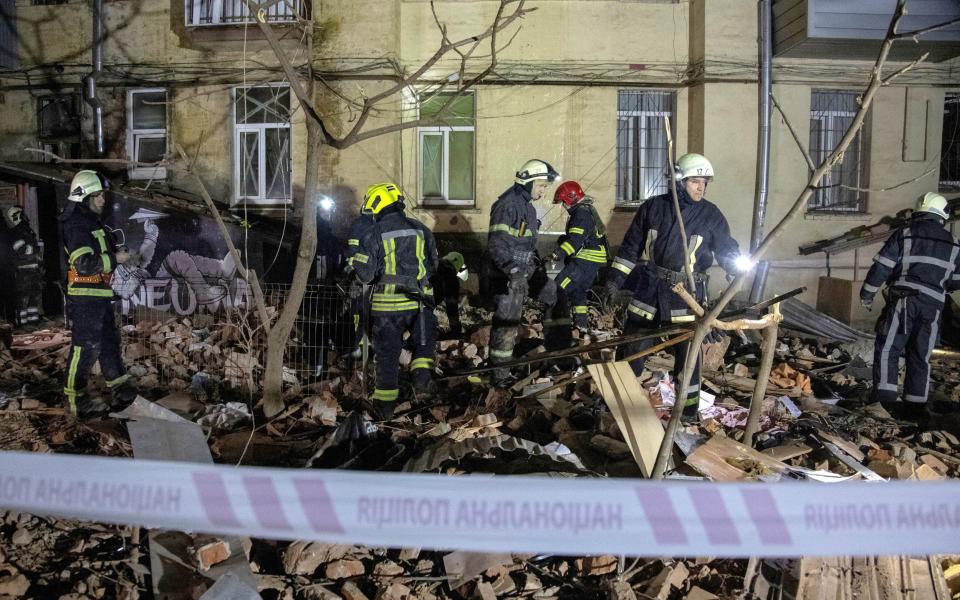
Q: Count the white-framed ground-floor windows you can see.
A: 5